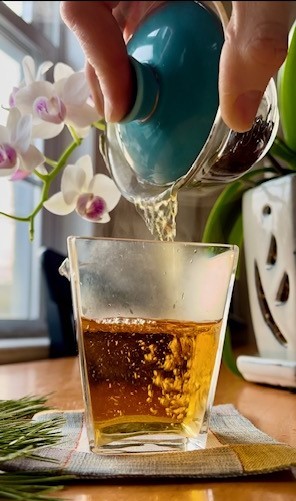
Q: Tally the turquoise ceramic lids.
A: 1